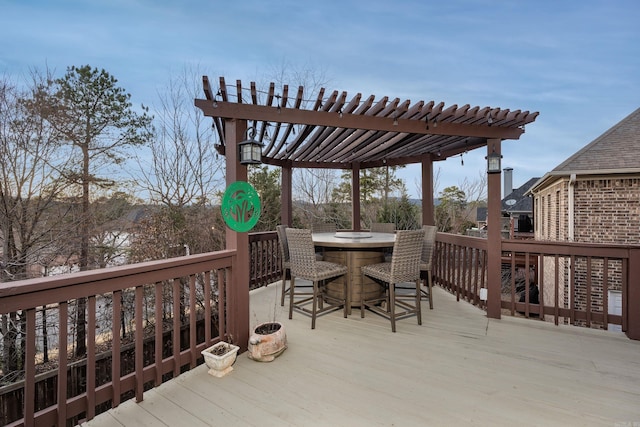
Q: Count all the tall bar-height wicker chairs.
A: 6